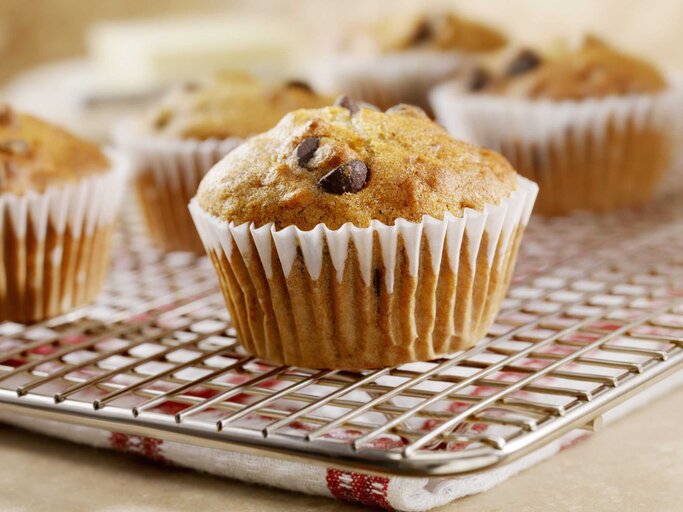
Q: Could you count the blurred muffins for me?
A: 4